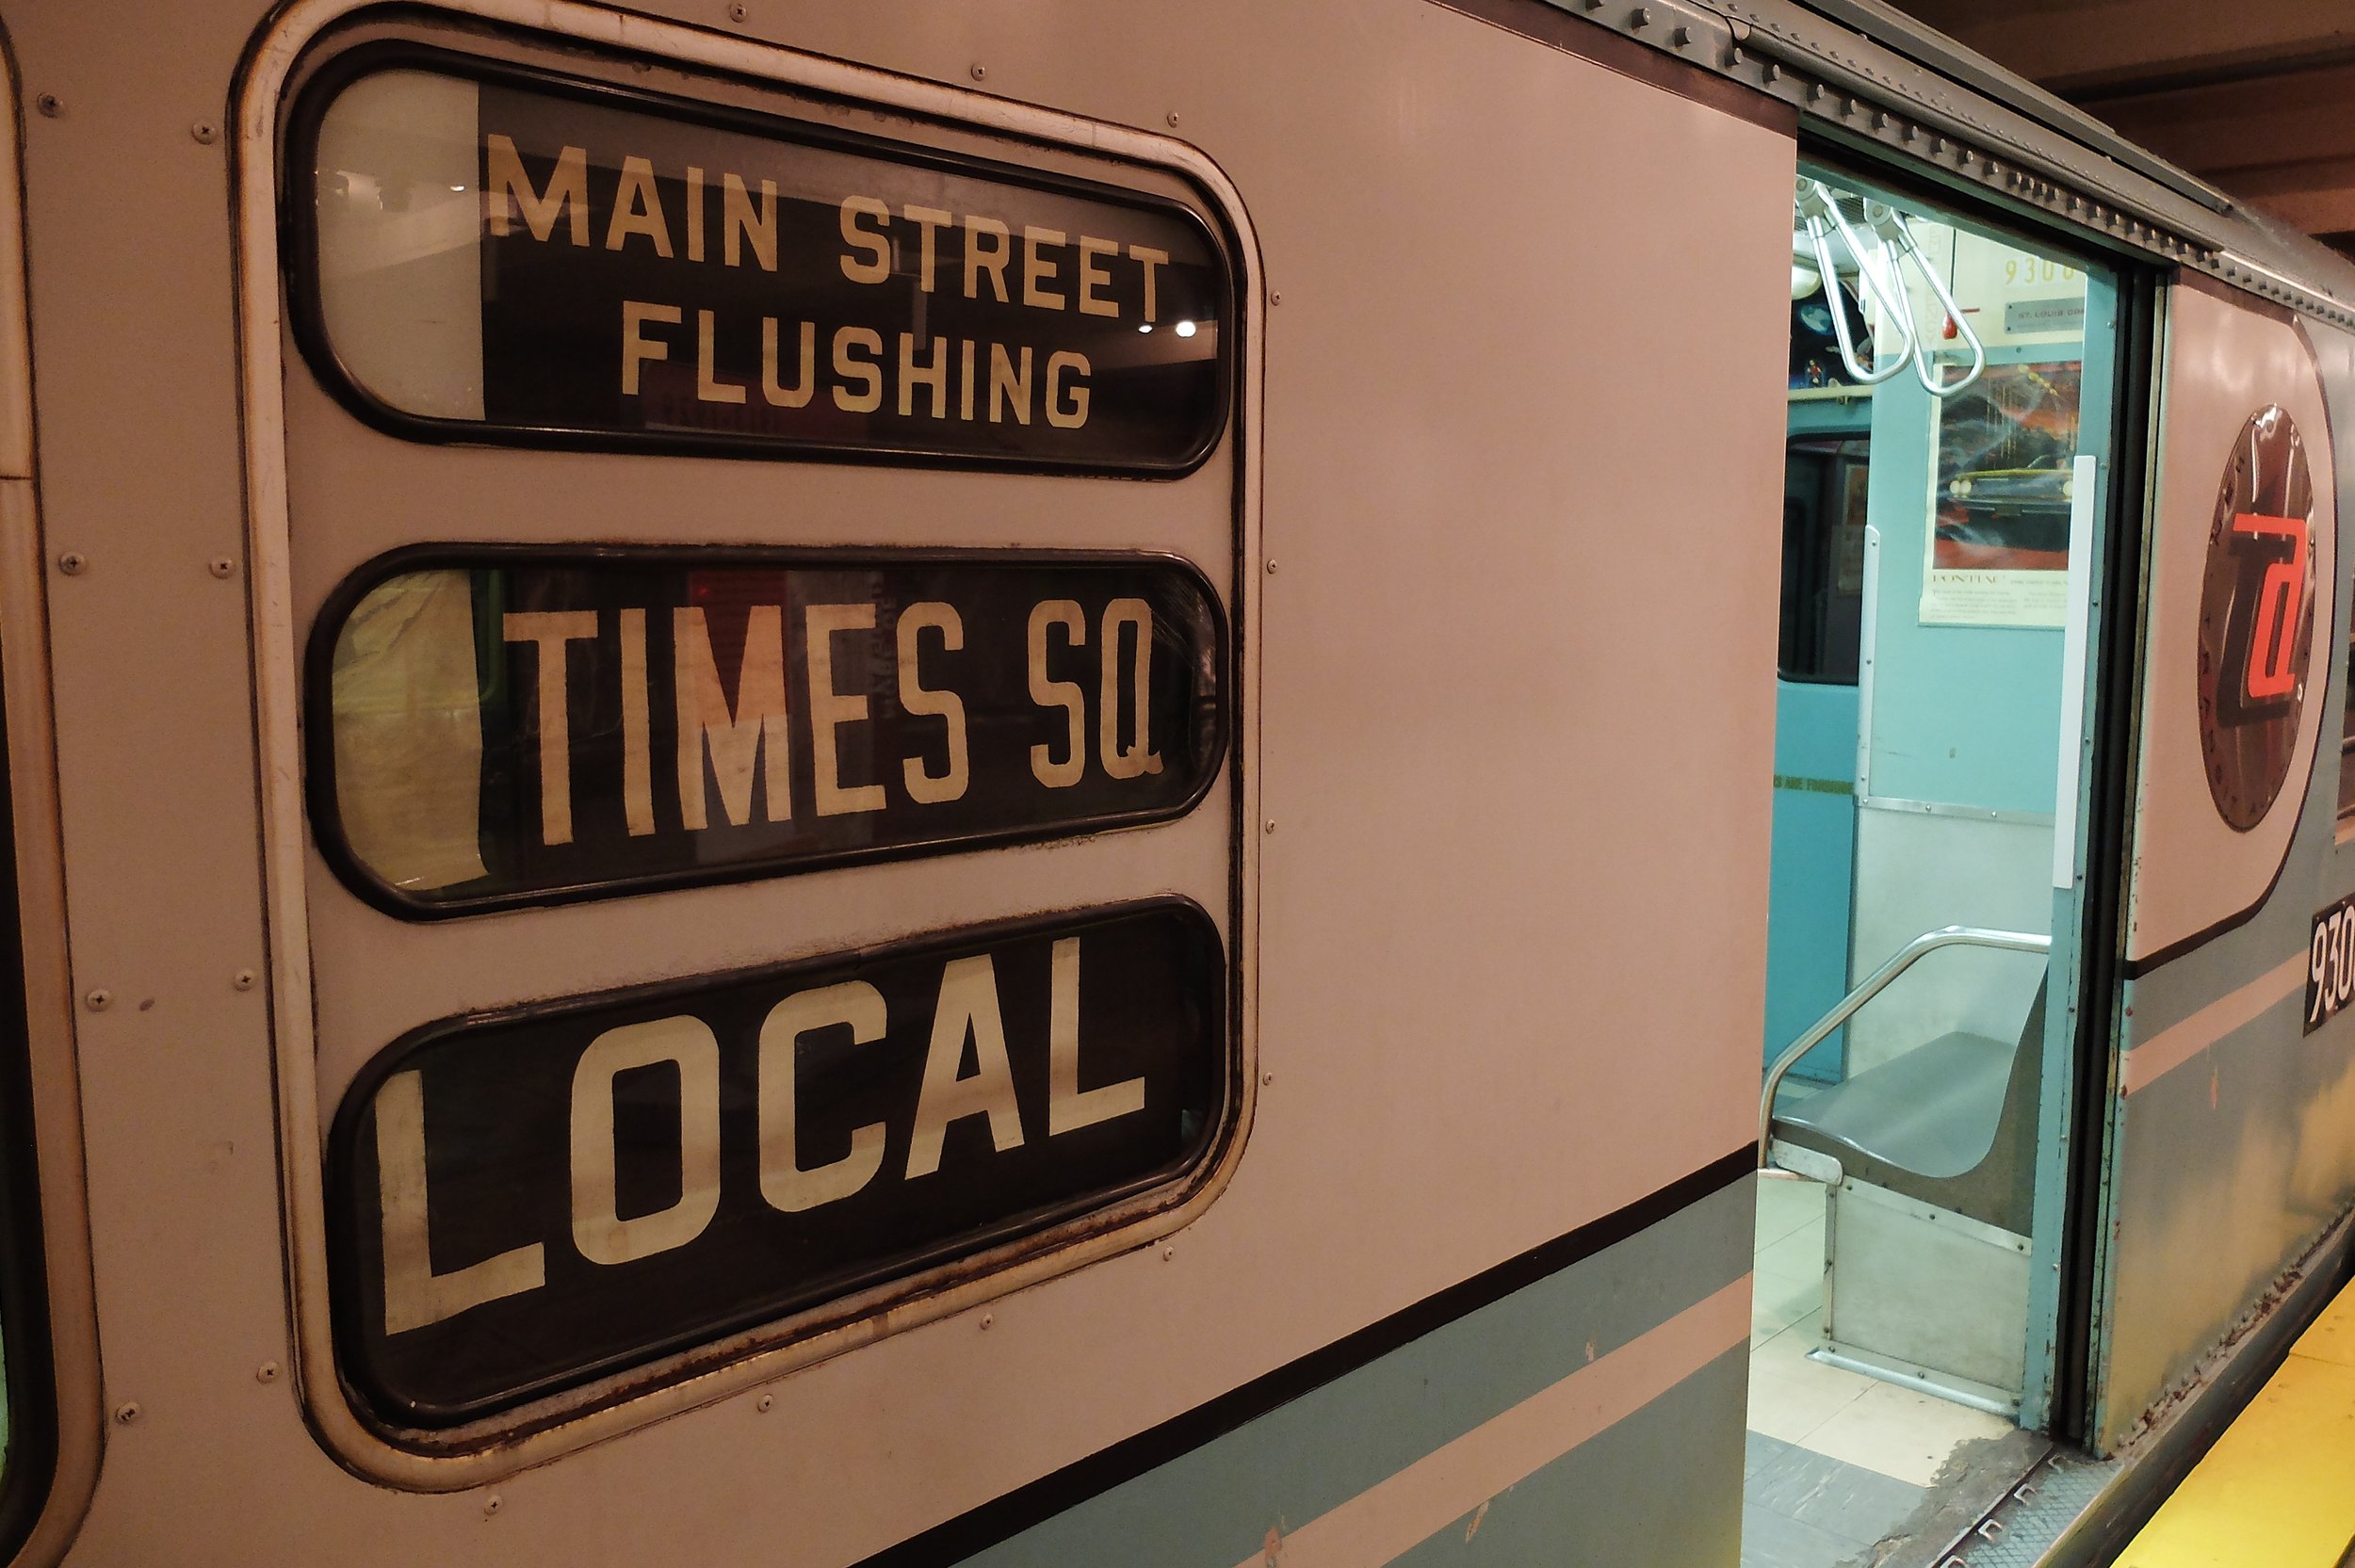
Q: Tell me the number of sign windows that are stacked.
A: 3